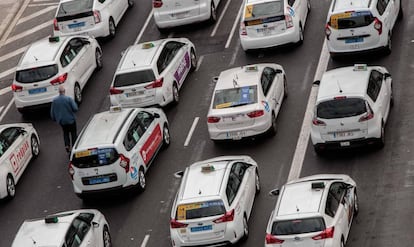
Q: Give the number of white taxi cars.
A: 13